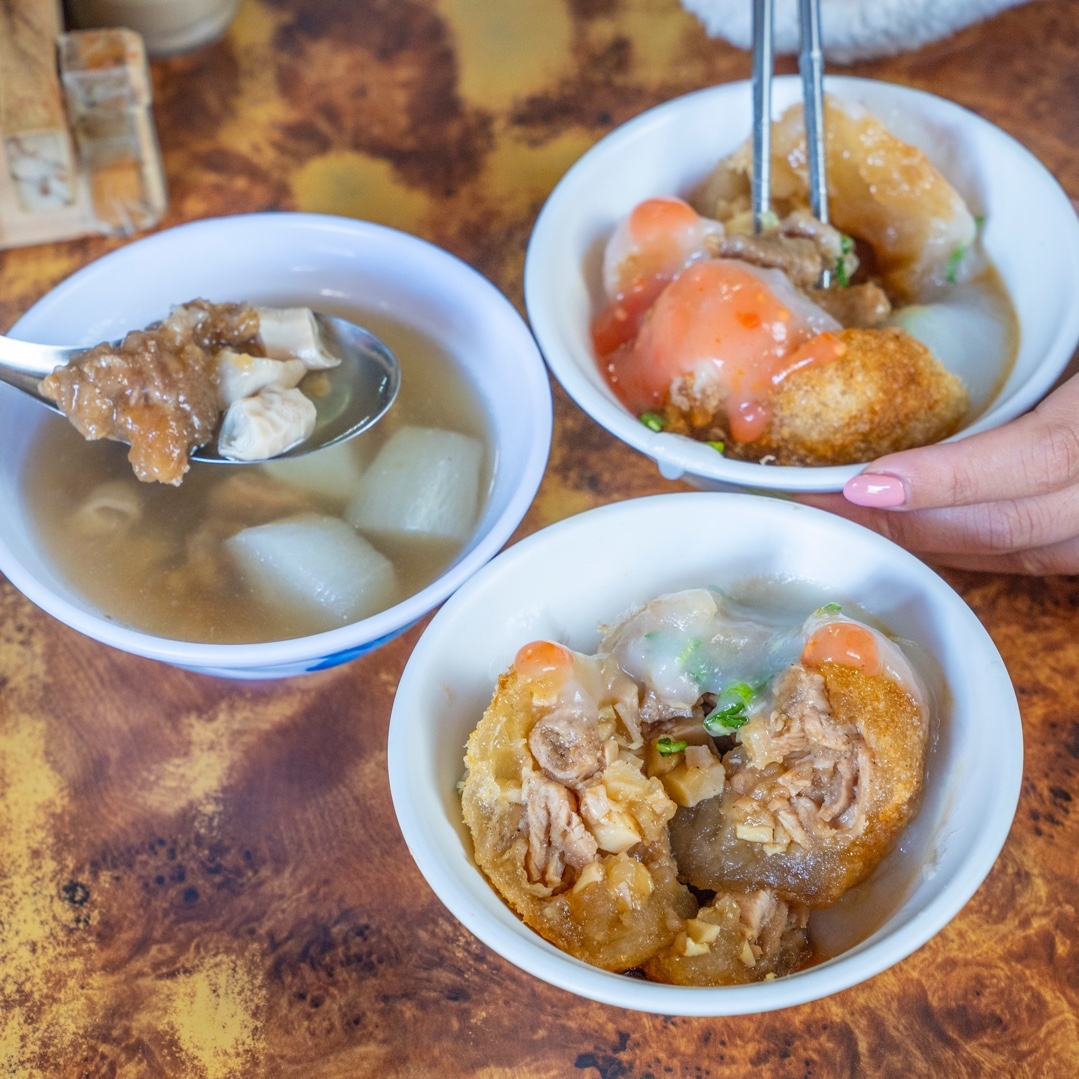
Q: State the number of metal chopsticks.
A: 2